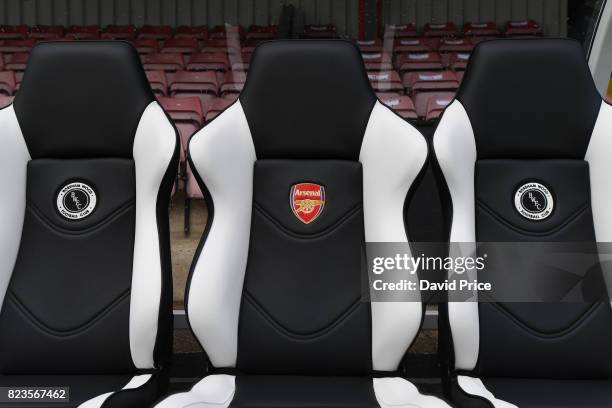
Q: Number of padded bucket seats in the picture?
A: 3